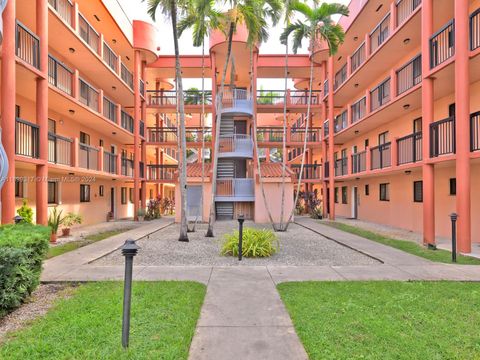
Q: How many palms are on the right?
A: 3